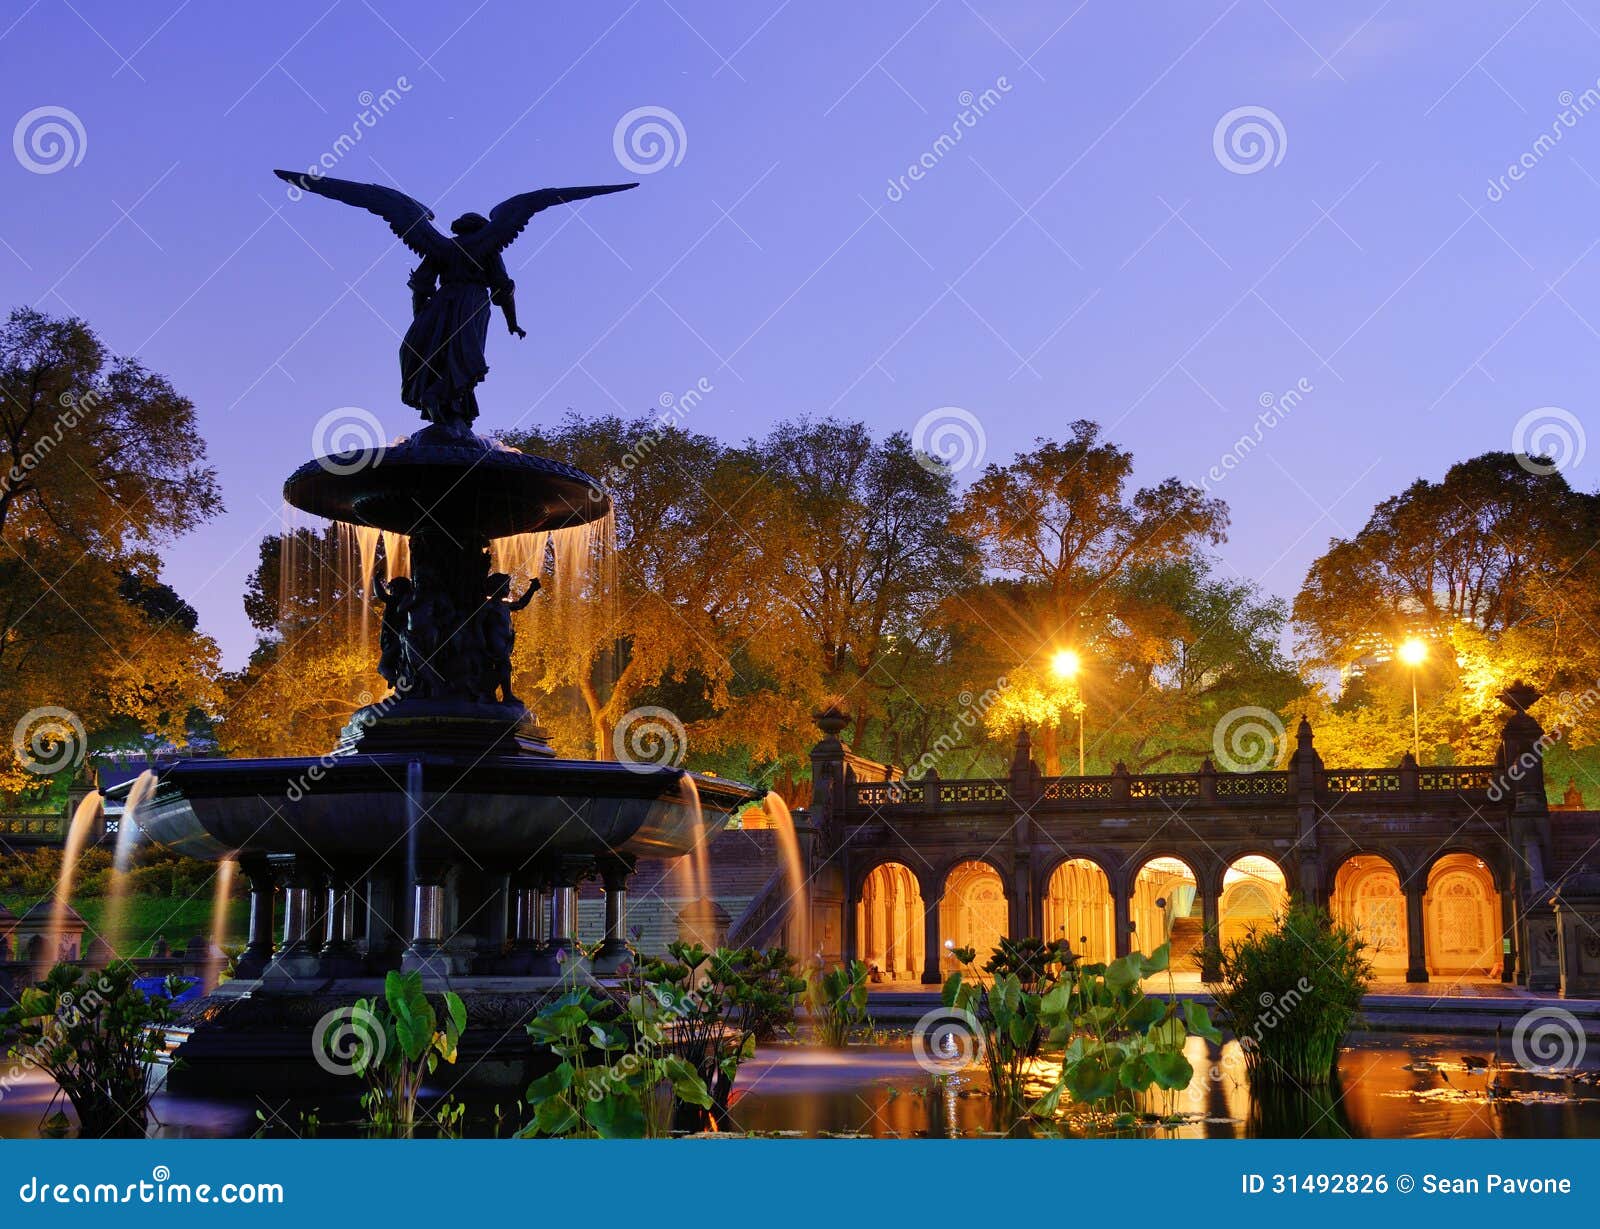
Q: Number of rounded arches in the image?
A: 7